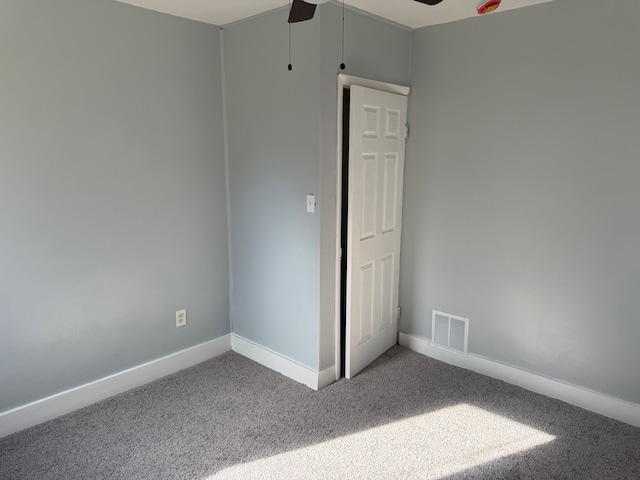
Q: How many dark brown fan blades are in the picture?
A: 2